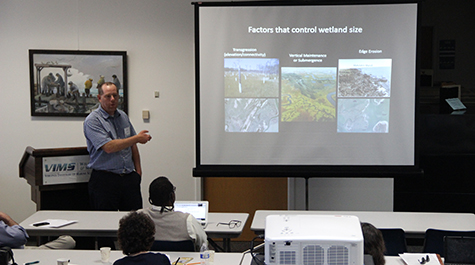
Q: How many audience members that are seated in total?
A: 4